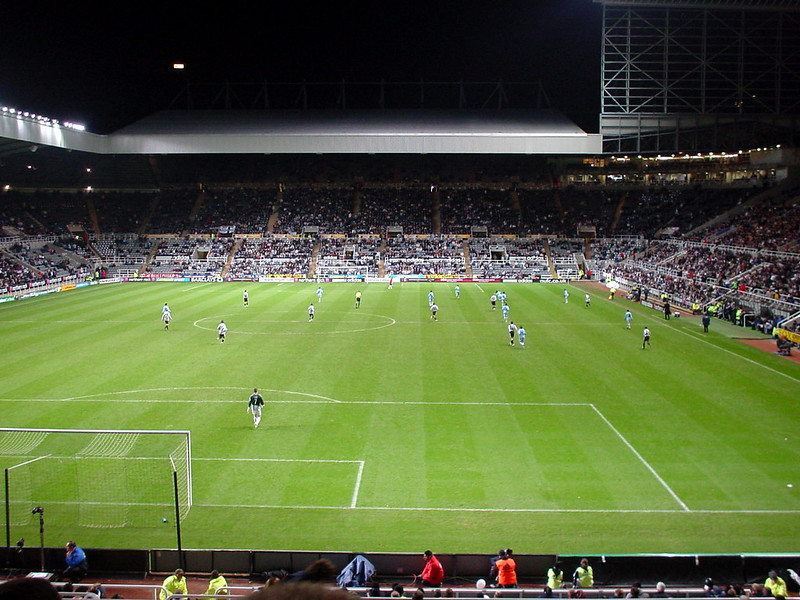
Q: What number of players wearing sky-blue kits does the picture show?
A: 10